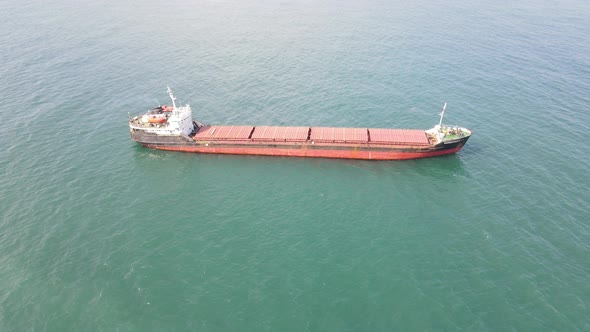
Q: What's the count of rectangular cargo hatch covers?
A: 4